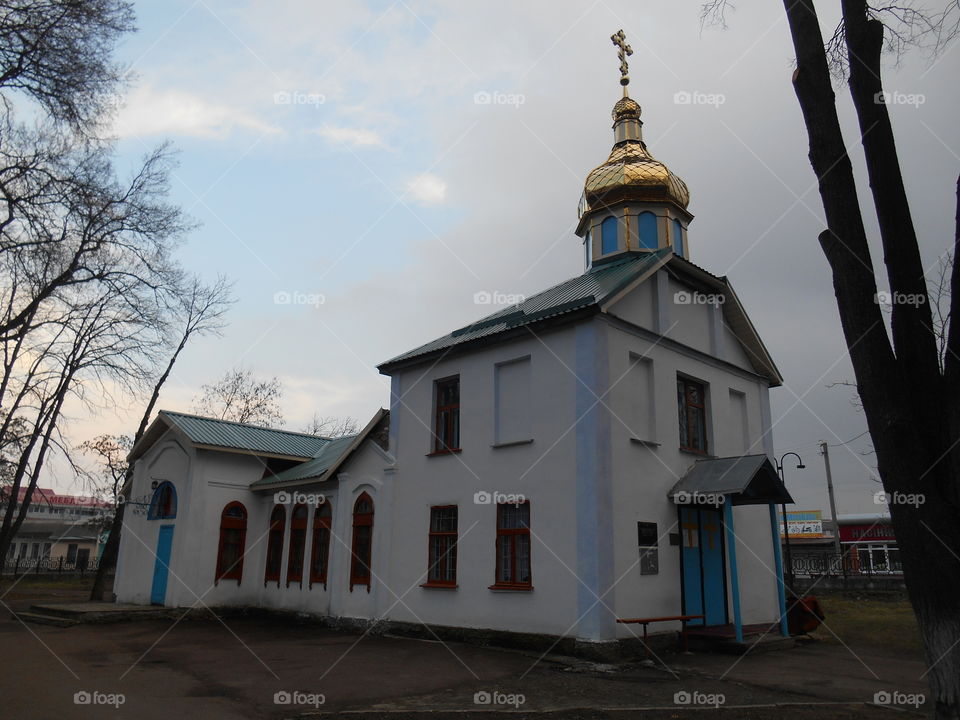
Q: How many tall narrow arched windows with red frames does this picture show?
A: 5